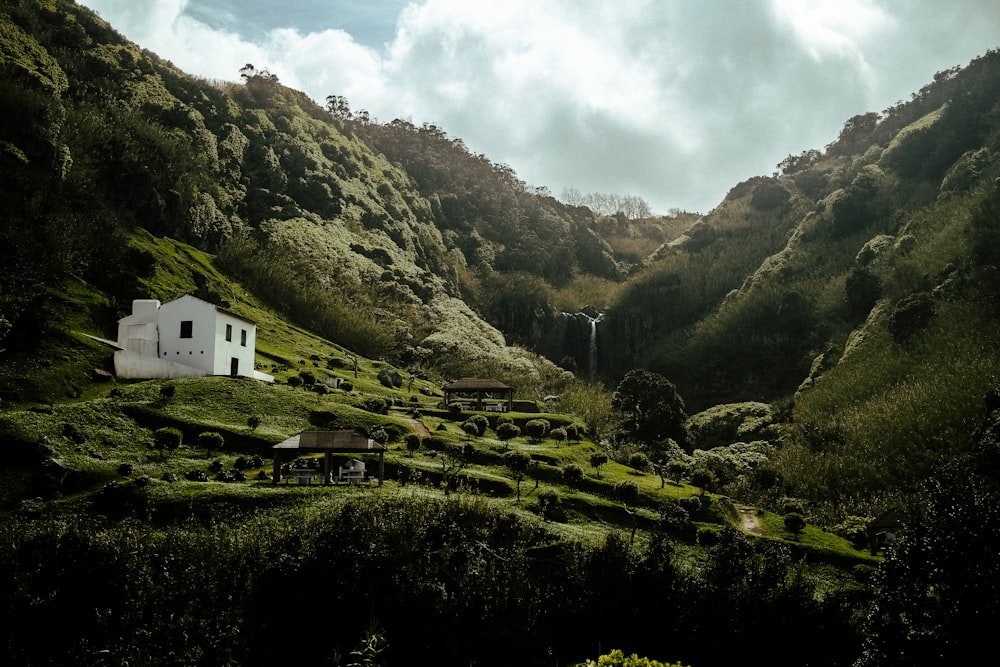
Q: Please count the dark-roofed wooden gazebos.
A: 2